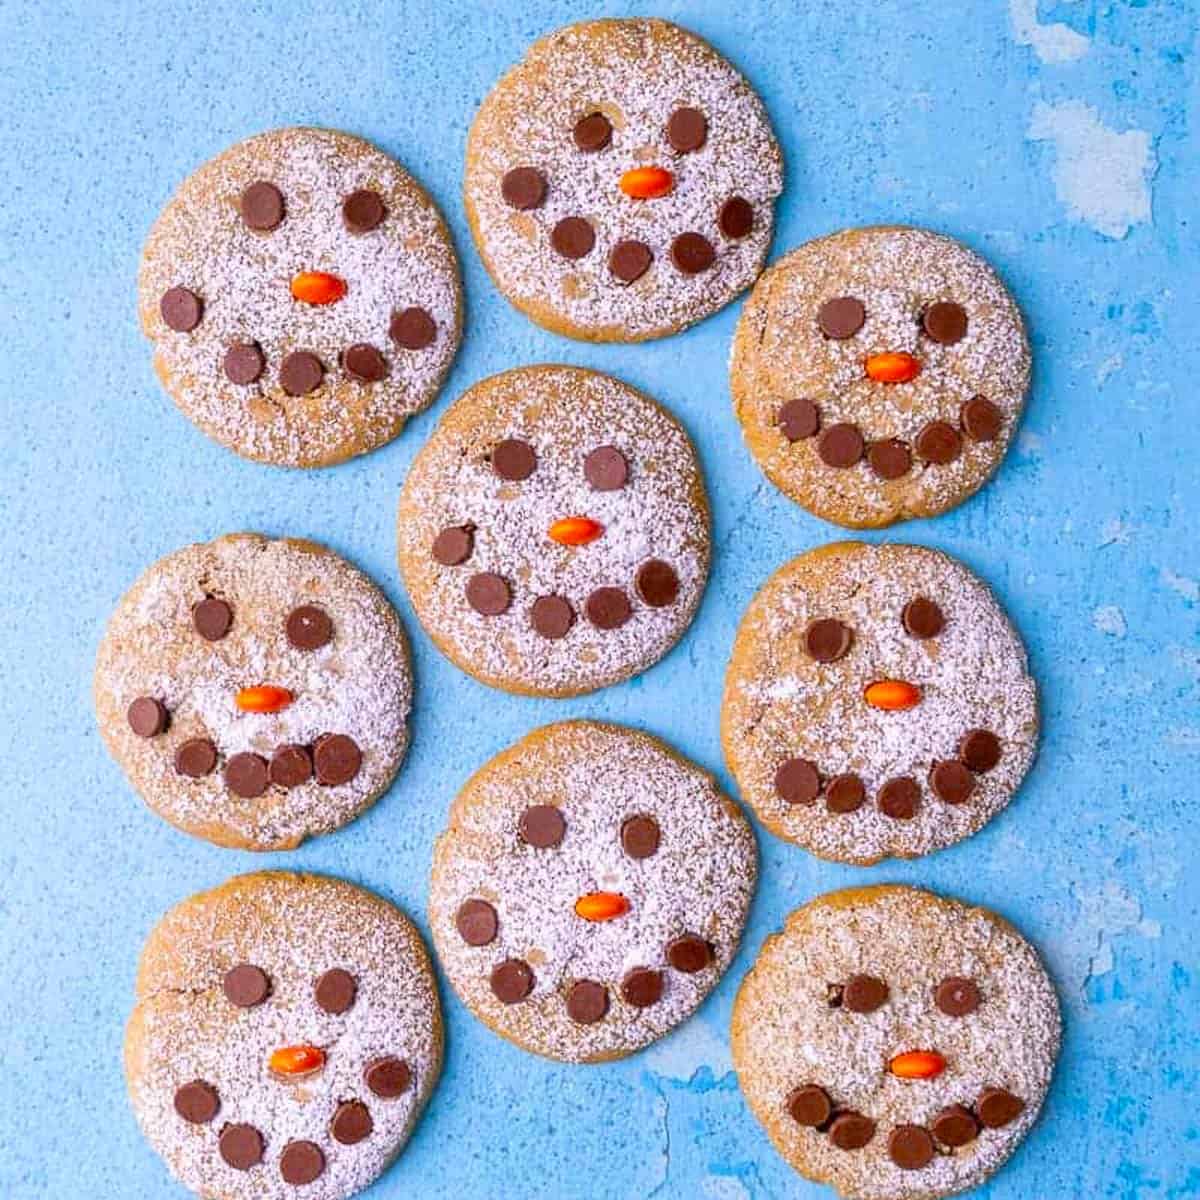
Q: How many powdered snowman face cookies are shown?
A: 9